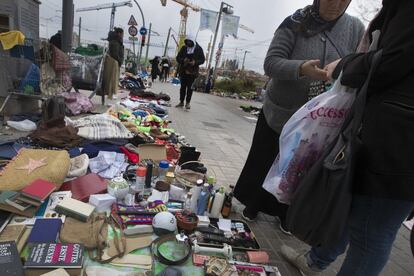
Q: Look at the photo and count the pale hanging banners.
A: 2